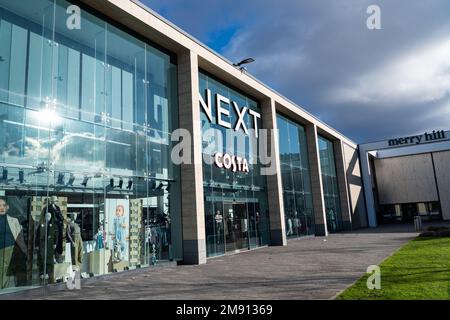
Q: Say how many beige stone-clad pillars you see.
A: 4